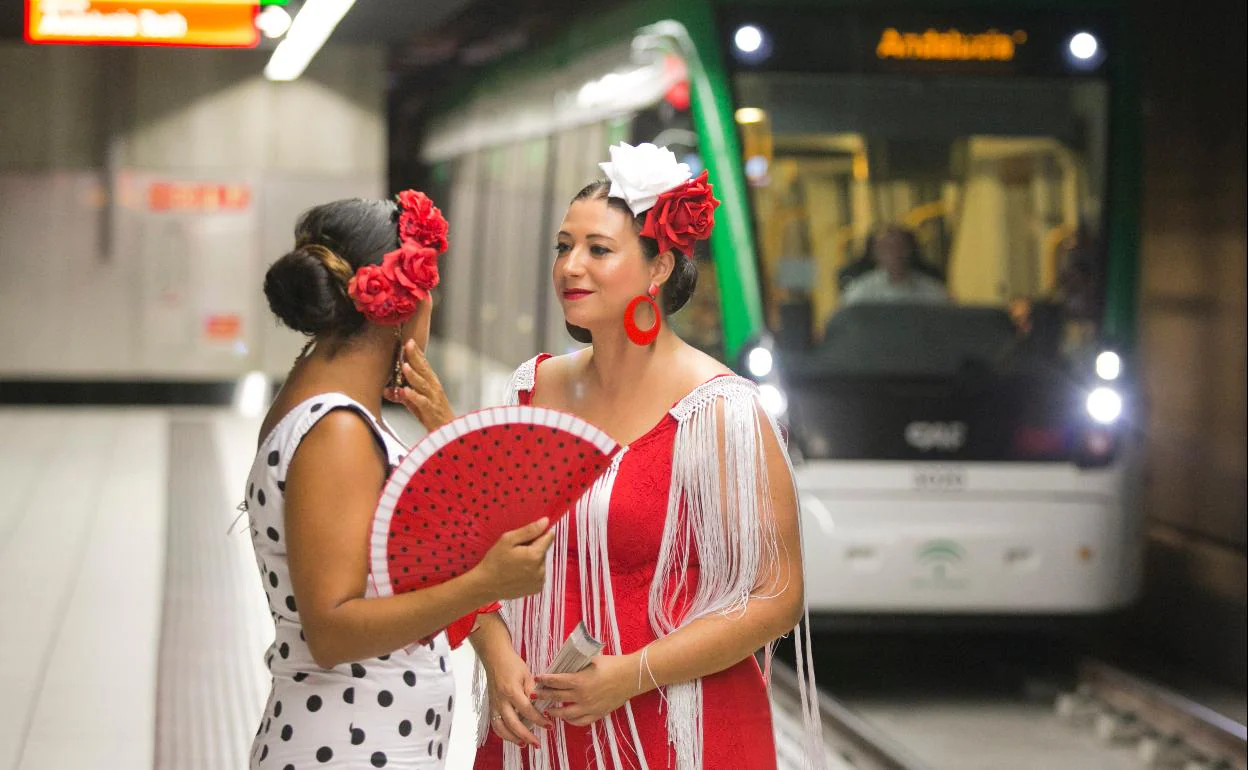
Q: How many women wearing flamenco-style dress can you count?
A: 2